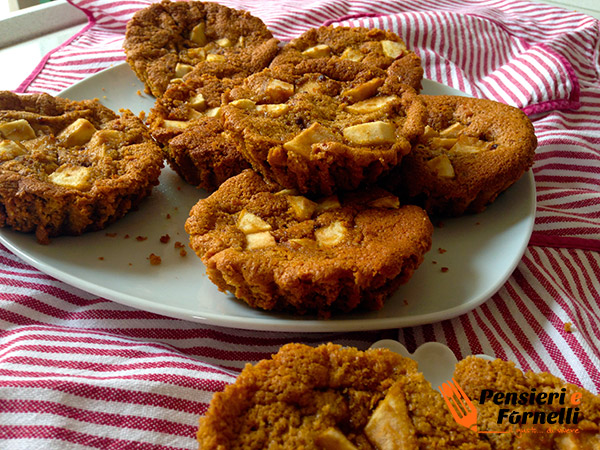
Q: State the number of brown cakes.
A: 9